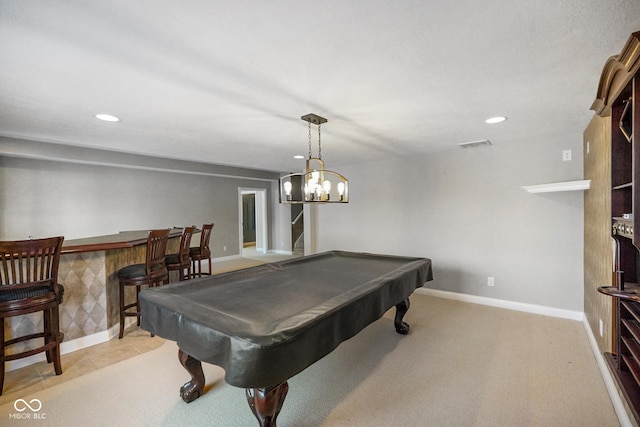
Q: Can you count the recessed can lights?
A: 3